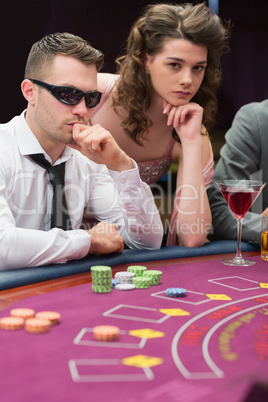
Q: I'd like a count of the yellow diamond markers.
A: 5